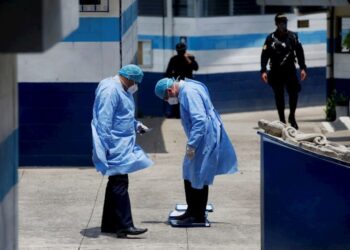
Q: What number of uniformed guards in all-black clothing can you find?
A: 2